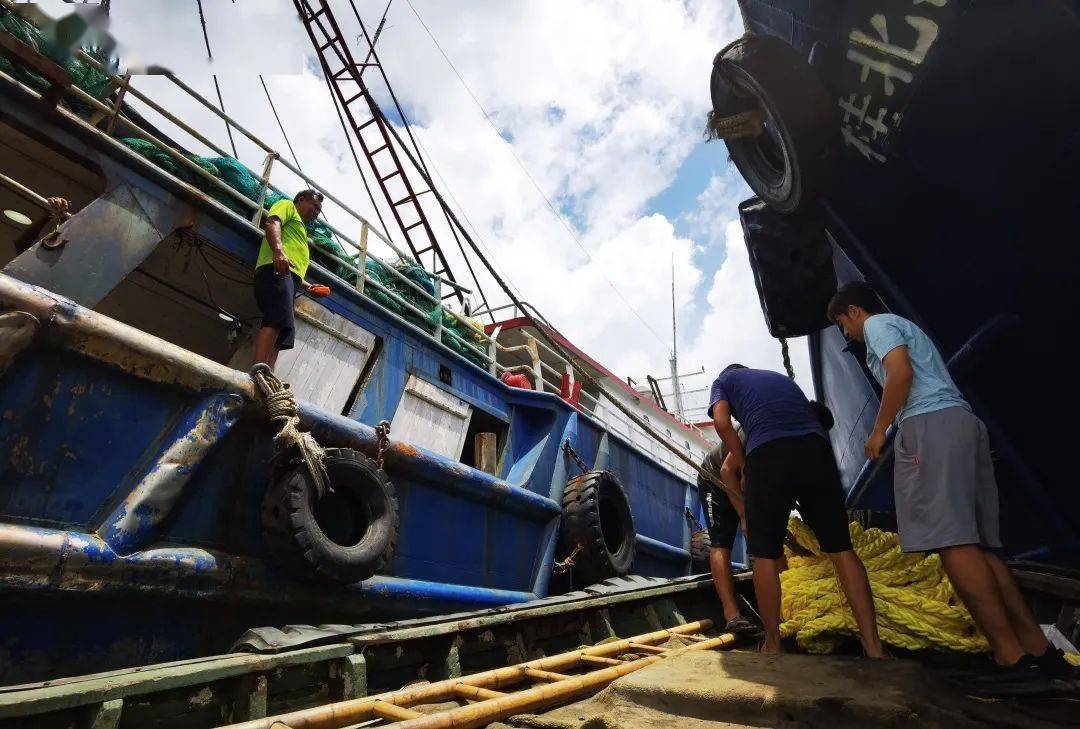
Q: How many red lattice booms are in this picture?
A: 1